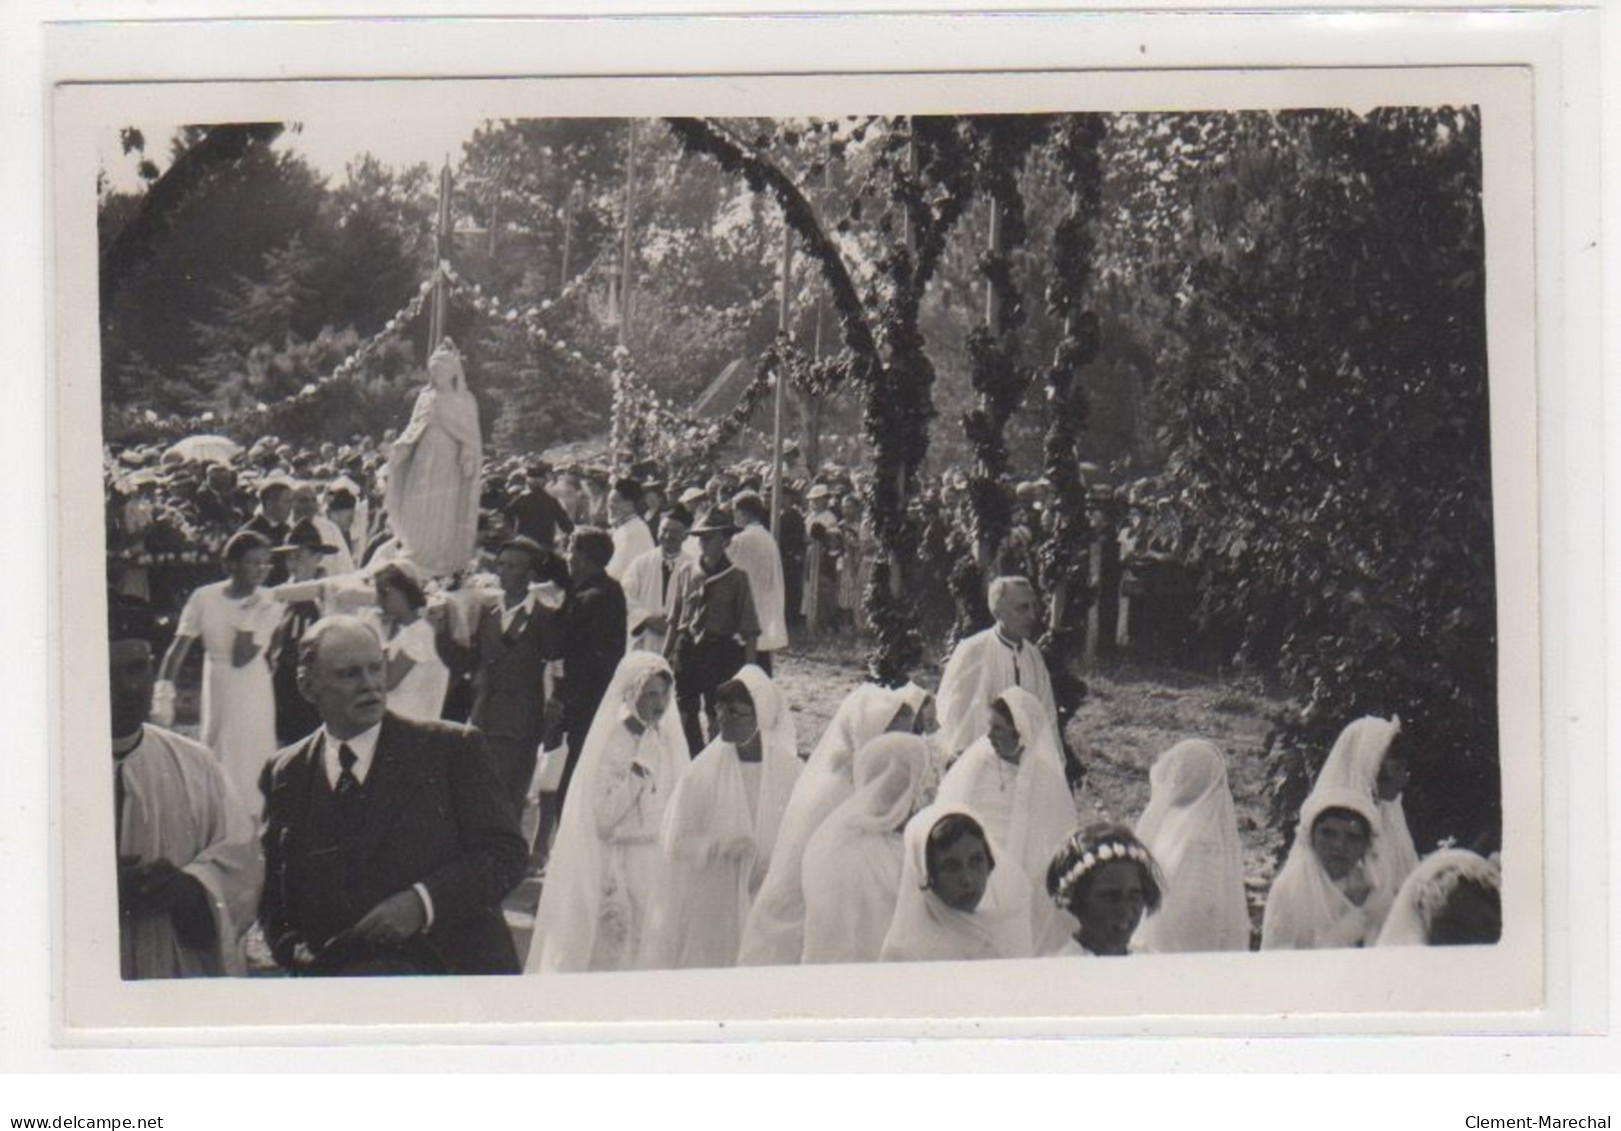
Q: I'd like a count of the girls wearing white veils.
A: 11